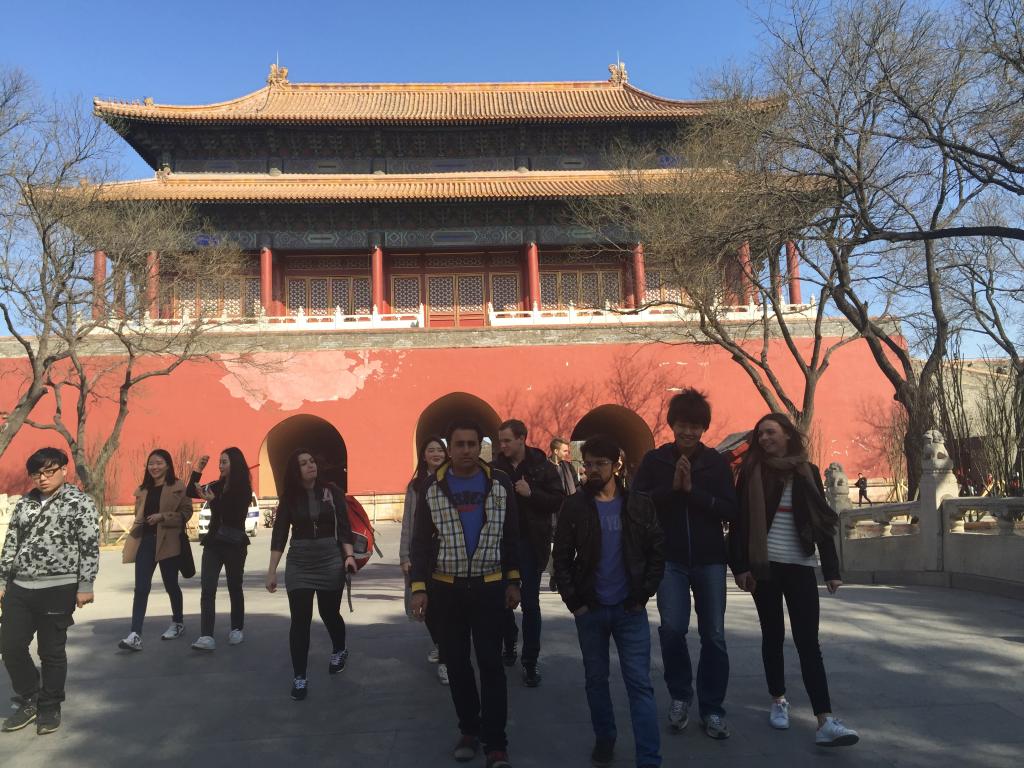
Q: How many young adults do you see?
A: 11